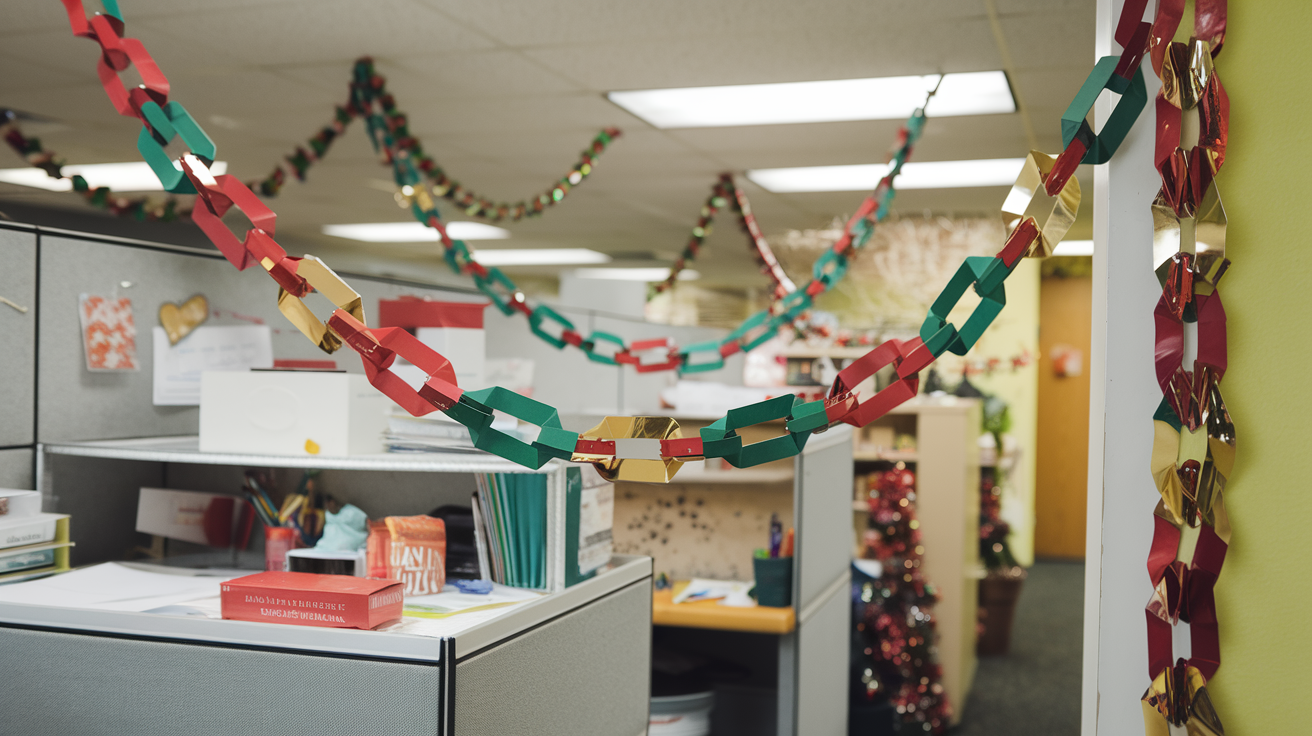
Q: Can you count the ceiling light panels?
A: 7